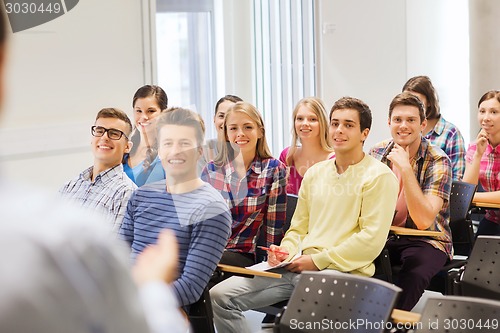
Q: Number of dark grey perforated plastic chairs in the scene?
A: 4